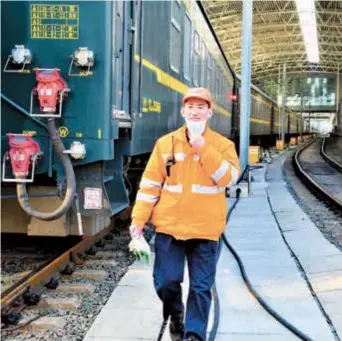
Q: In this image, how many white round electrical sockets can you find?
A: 3